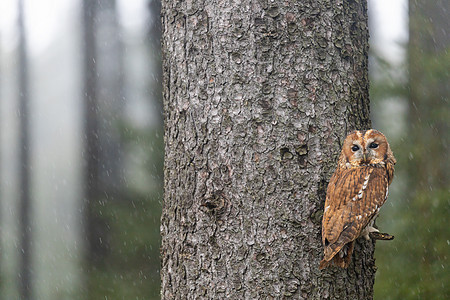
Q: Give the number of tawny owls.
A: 1